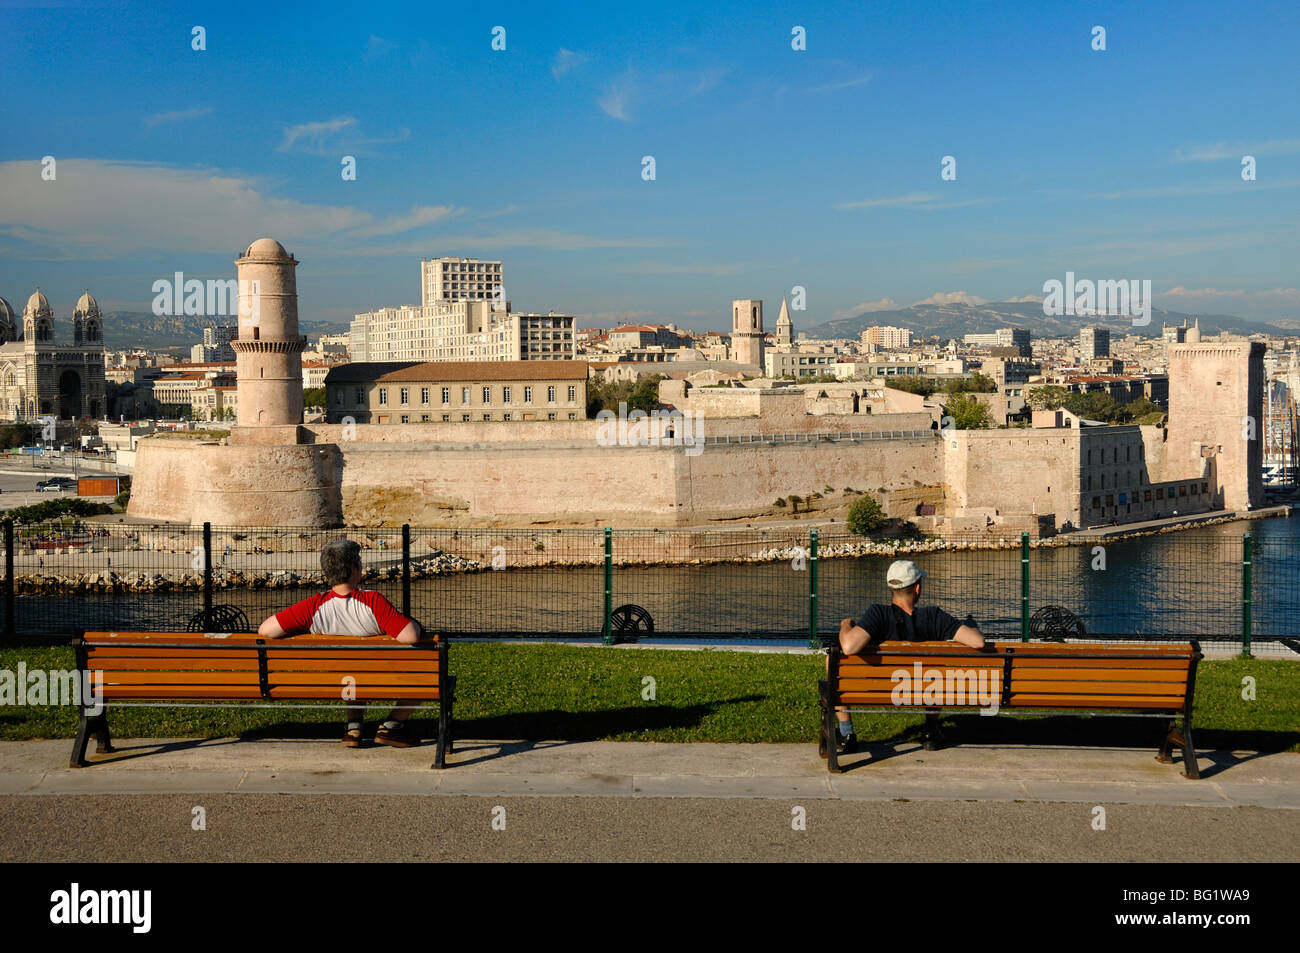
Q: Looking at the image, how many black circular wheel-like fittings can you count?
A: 3